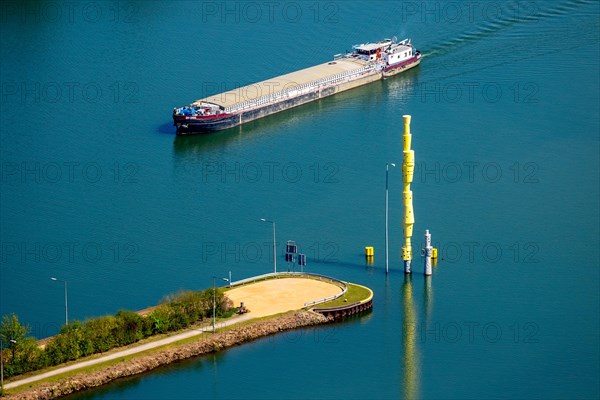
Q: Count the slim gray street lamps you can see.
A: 5